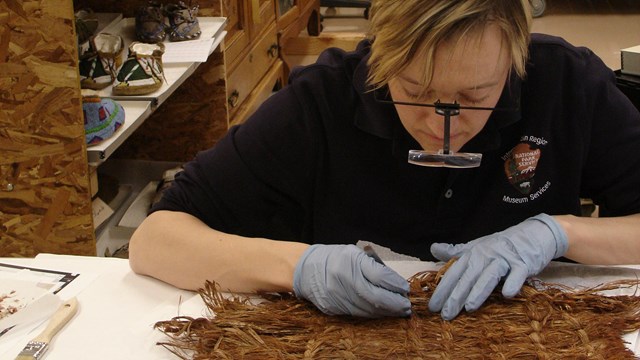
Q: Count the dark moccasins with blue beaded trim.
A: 2